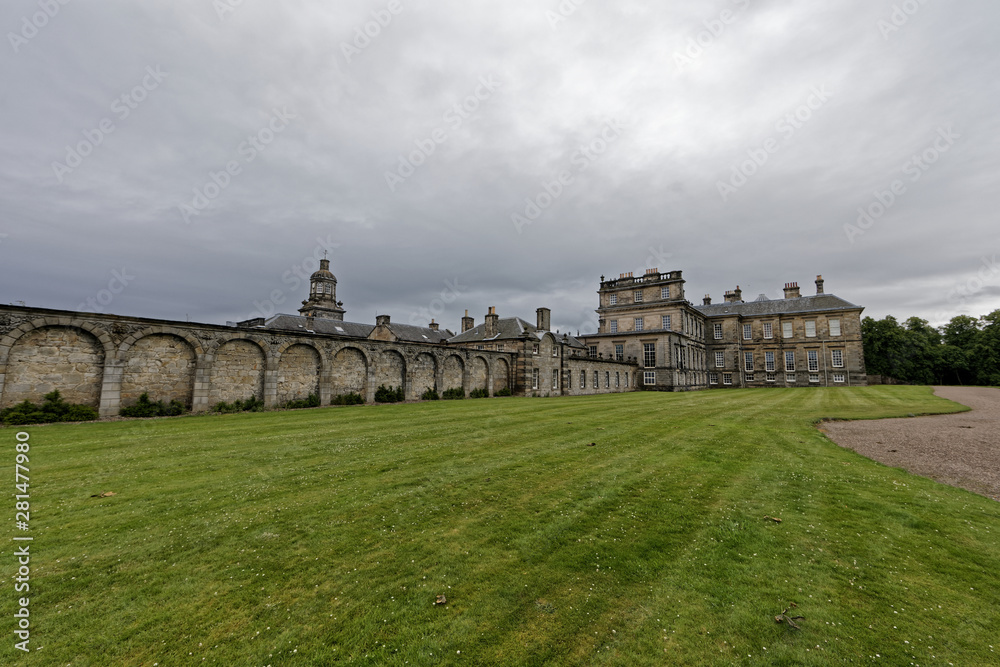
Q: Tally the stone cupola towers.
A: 1